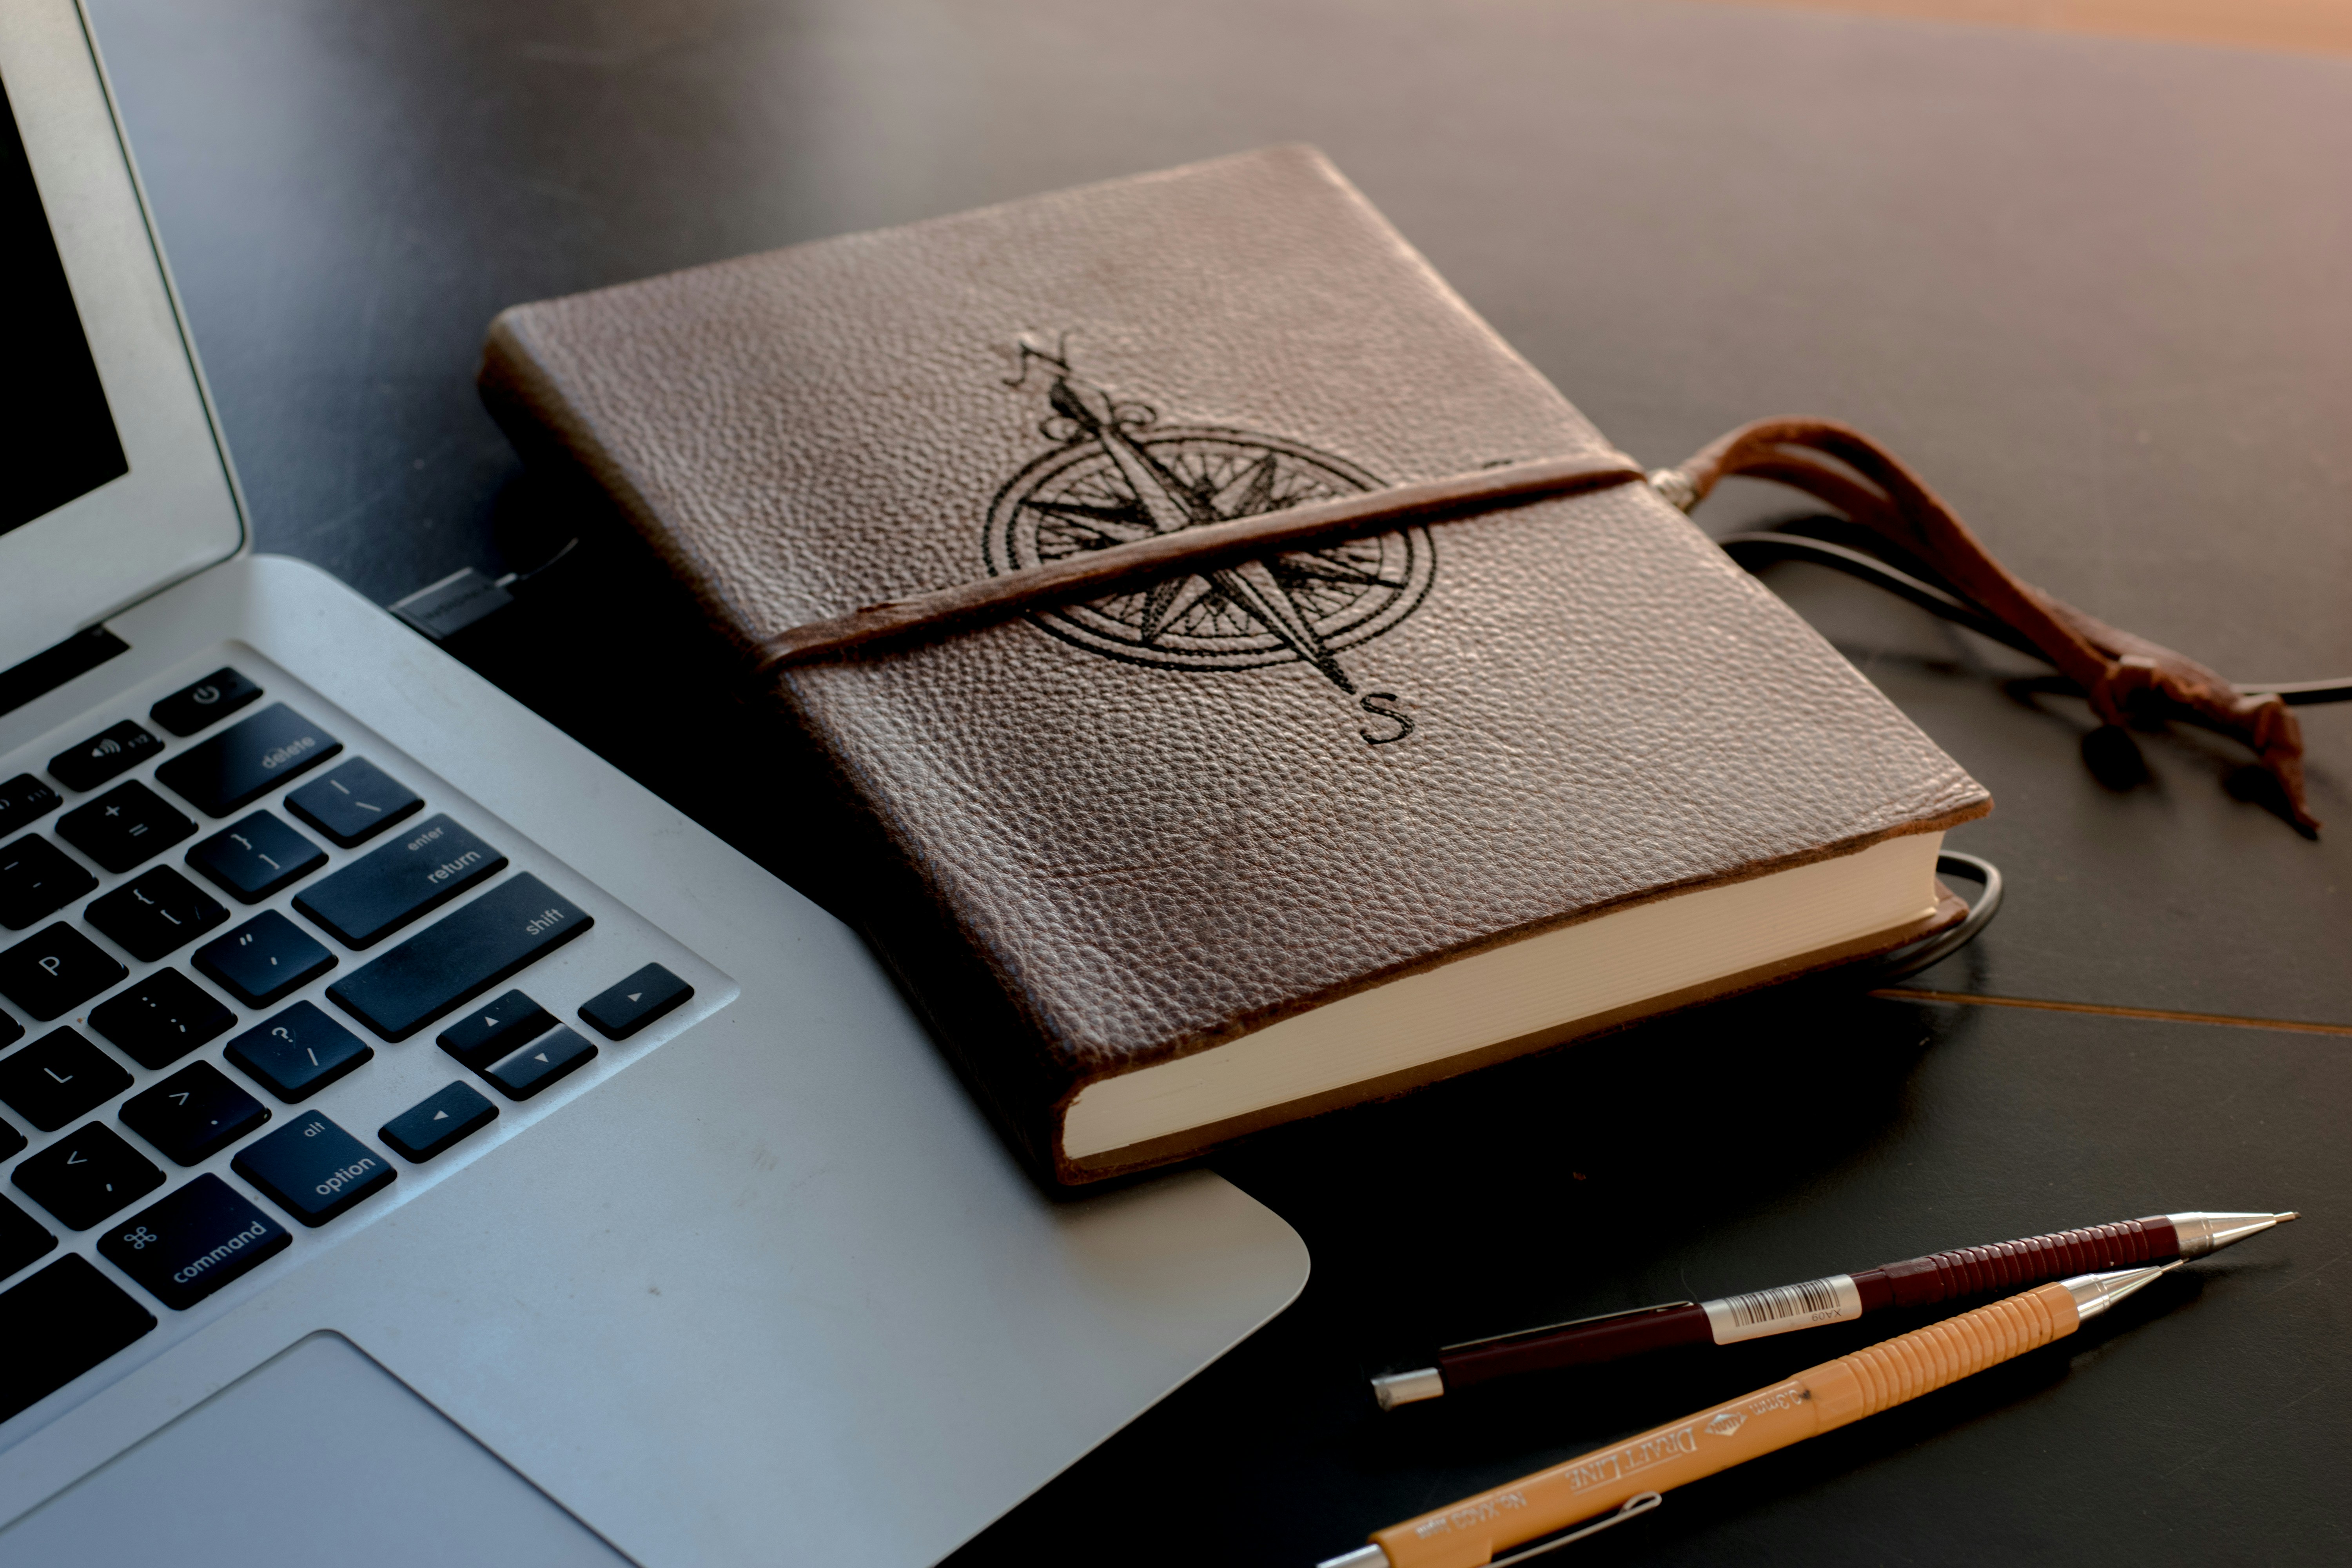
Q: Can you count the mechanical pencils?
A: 2